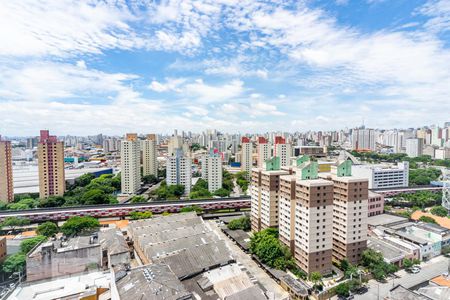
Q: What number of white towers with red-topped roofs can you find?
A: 3